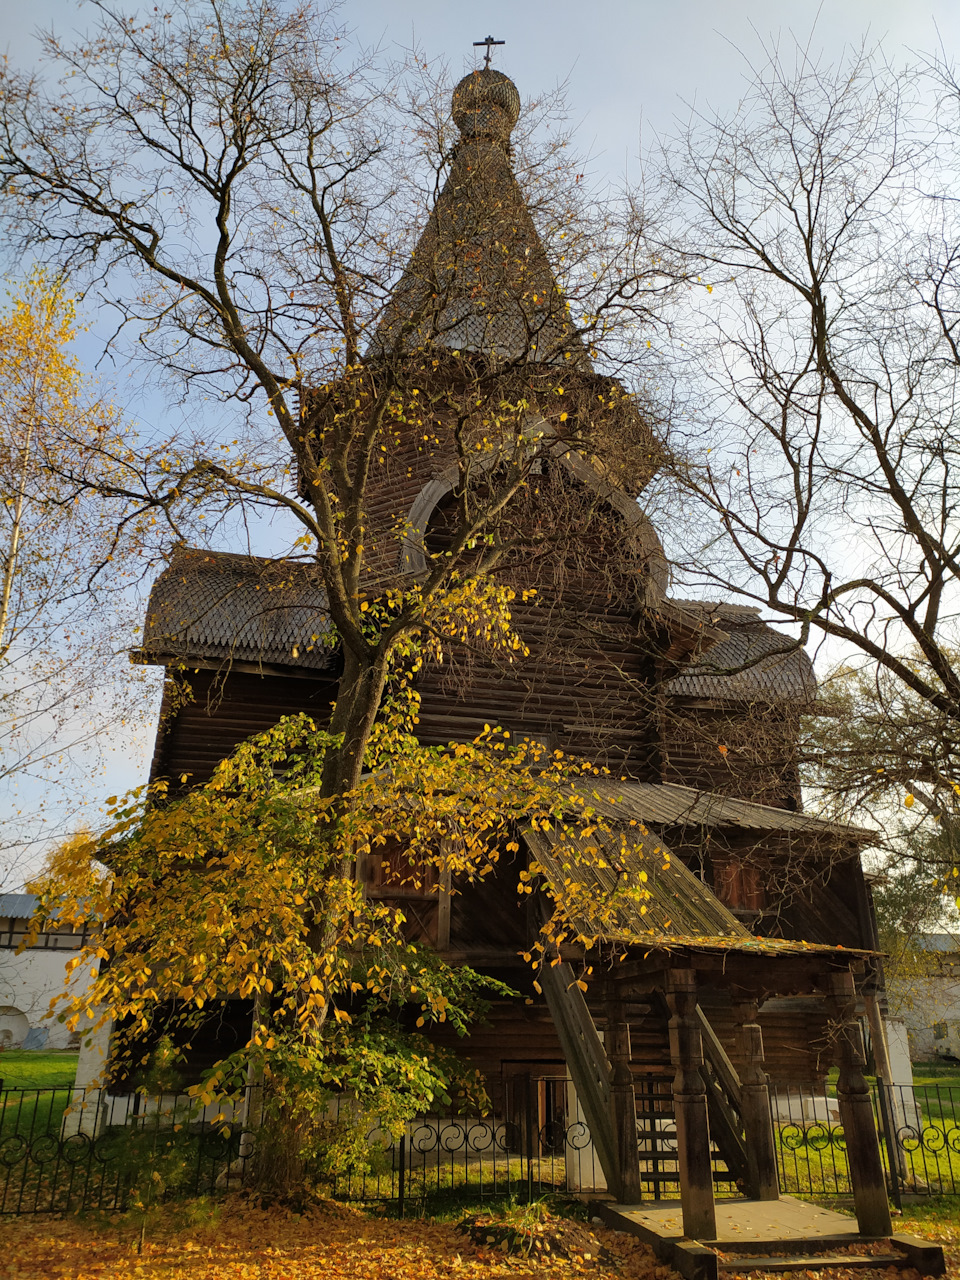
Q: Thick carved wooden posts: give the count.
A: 4